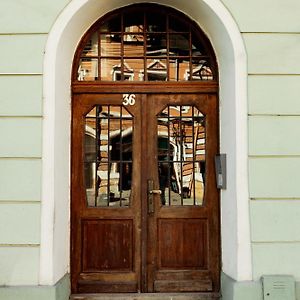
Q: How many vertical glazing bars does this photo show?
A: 11